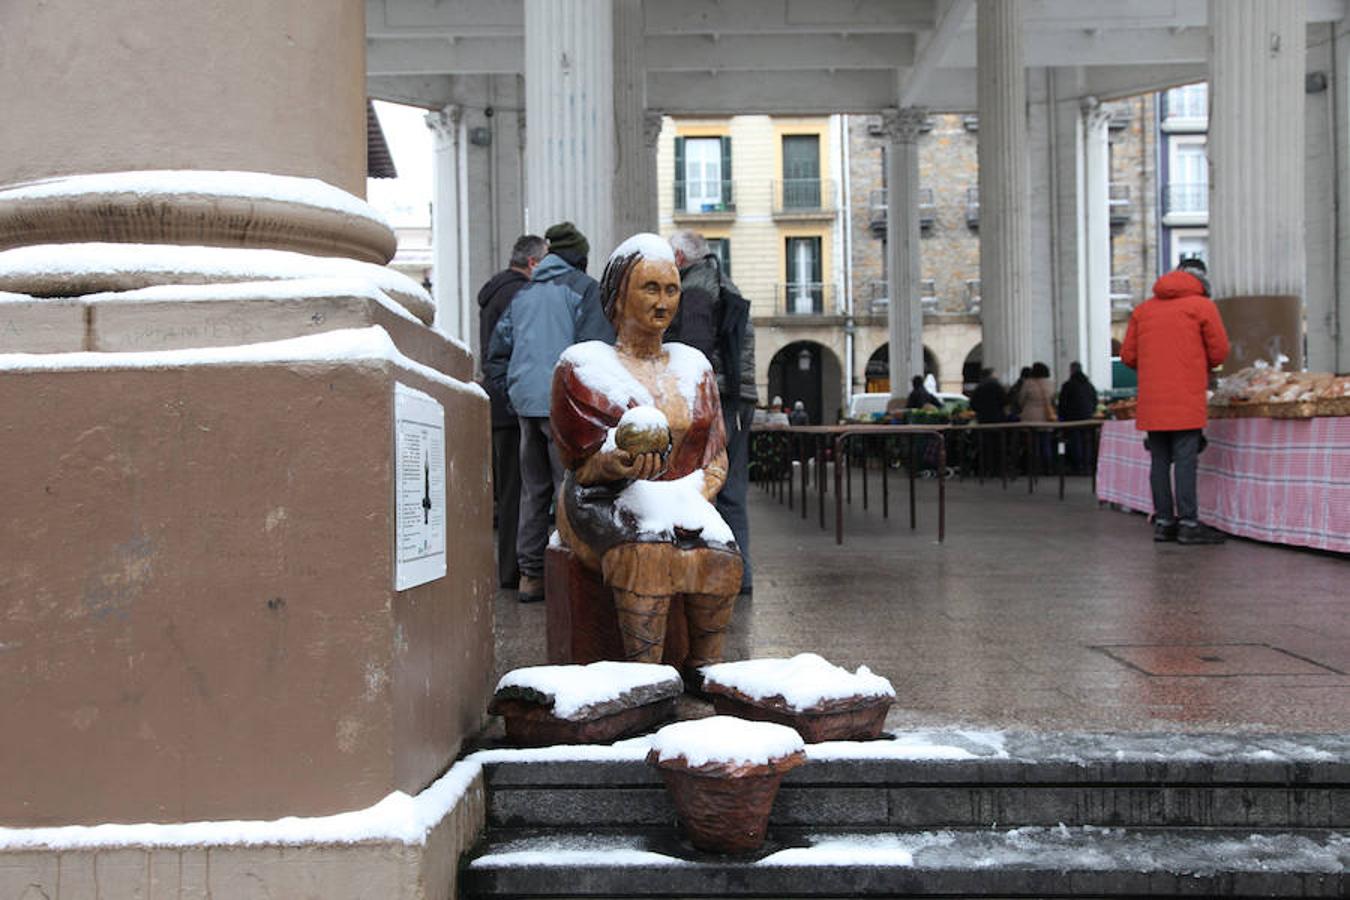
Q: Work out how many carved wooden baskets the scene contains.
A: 3